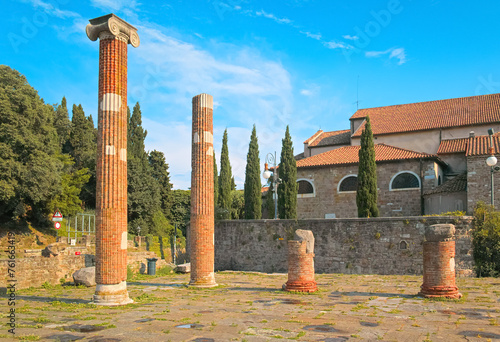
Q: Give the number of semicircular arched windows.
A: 3